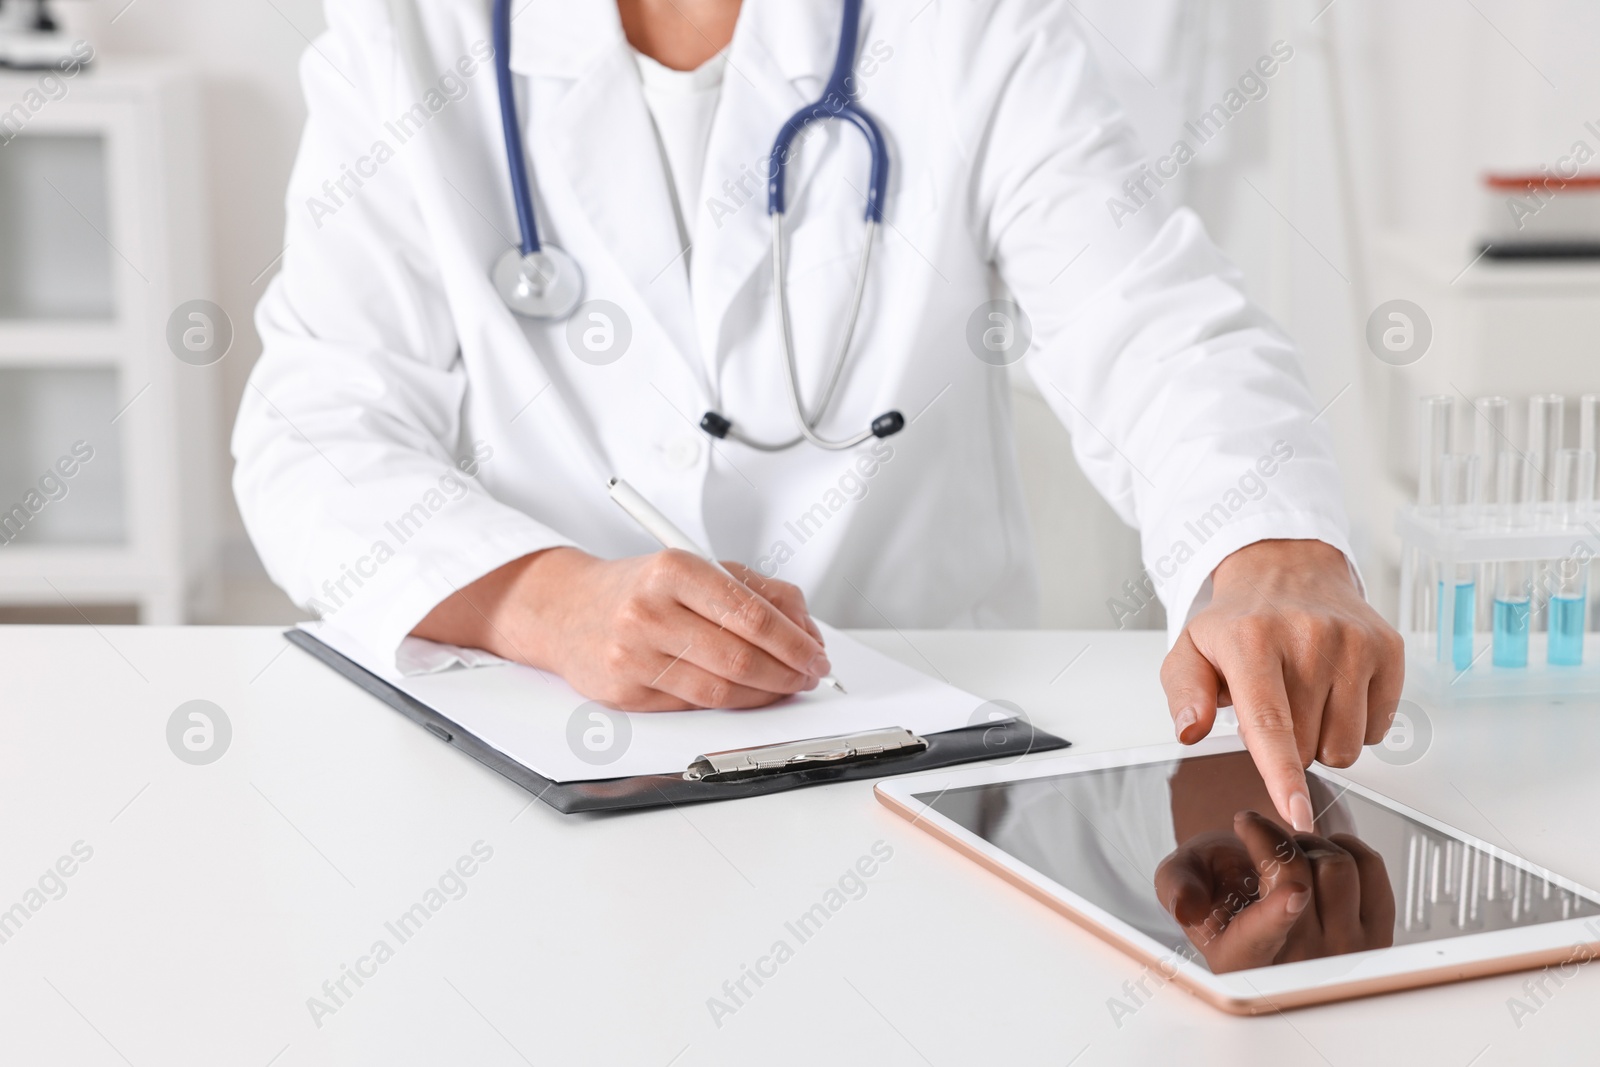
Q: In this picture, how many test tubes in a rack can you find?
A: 7